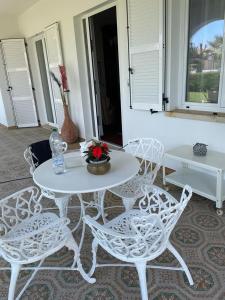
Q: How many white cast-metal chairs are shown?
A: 4